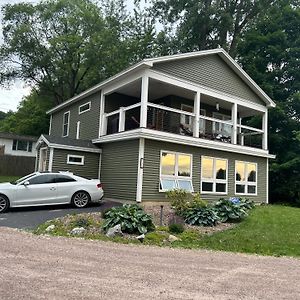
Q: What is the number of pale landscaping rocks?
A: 5